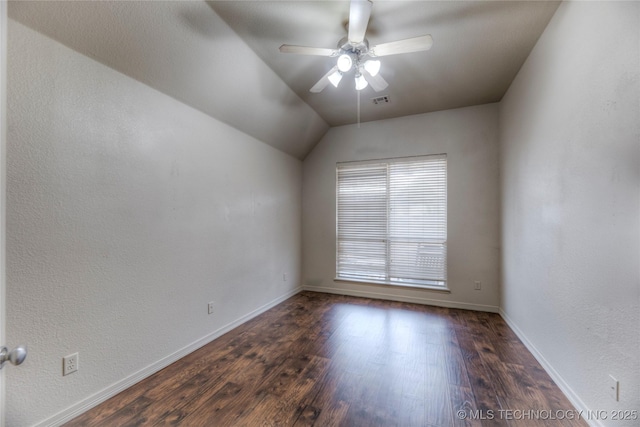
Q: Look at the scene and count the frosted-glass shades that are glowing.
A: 4